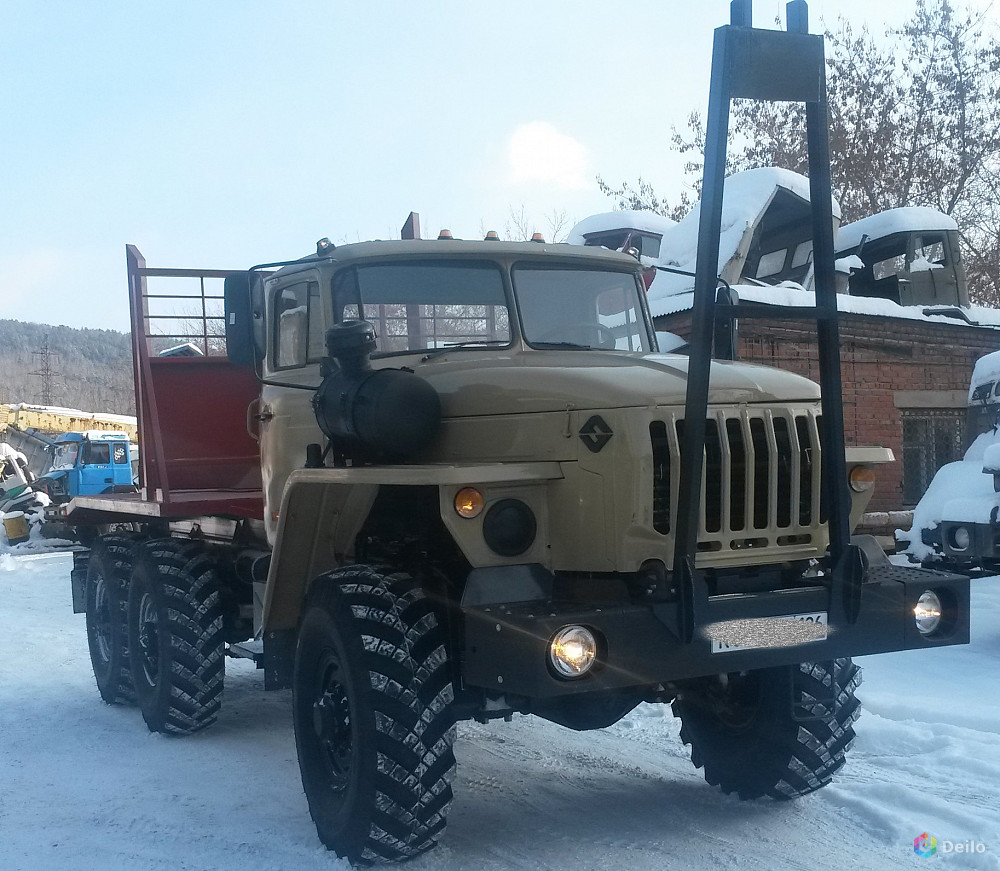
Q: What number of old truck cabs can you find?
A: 3